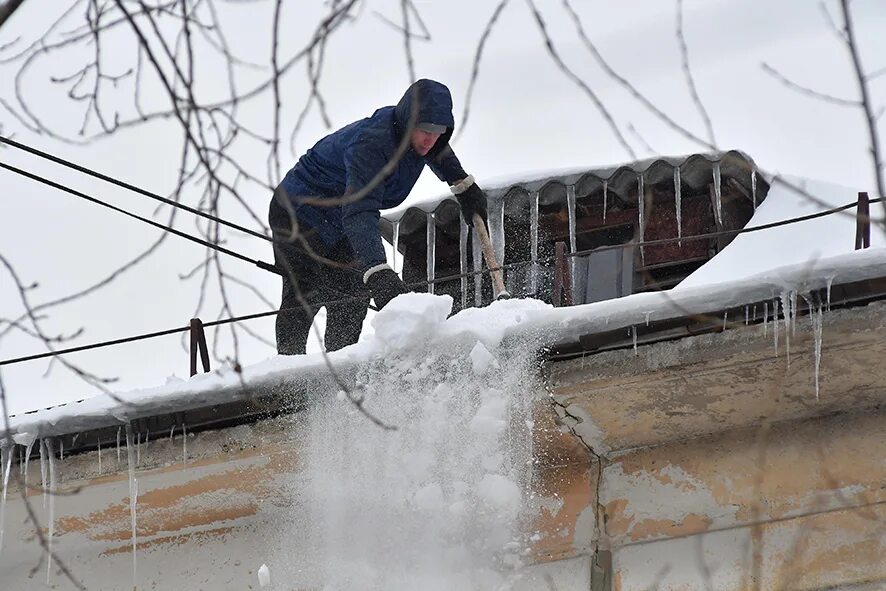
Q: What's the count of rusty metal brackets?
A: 3